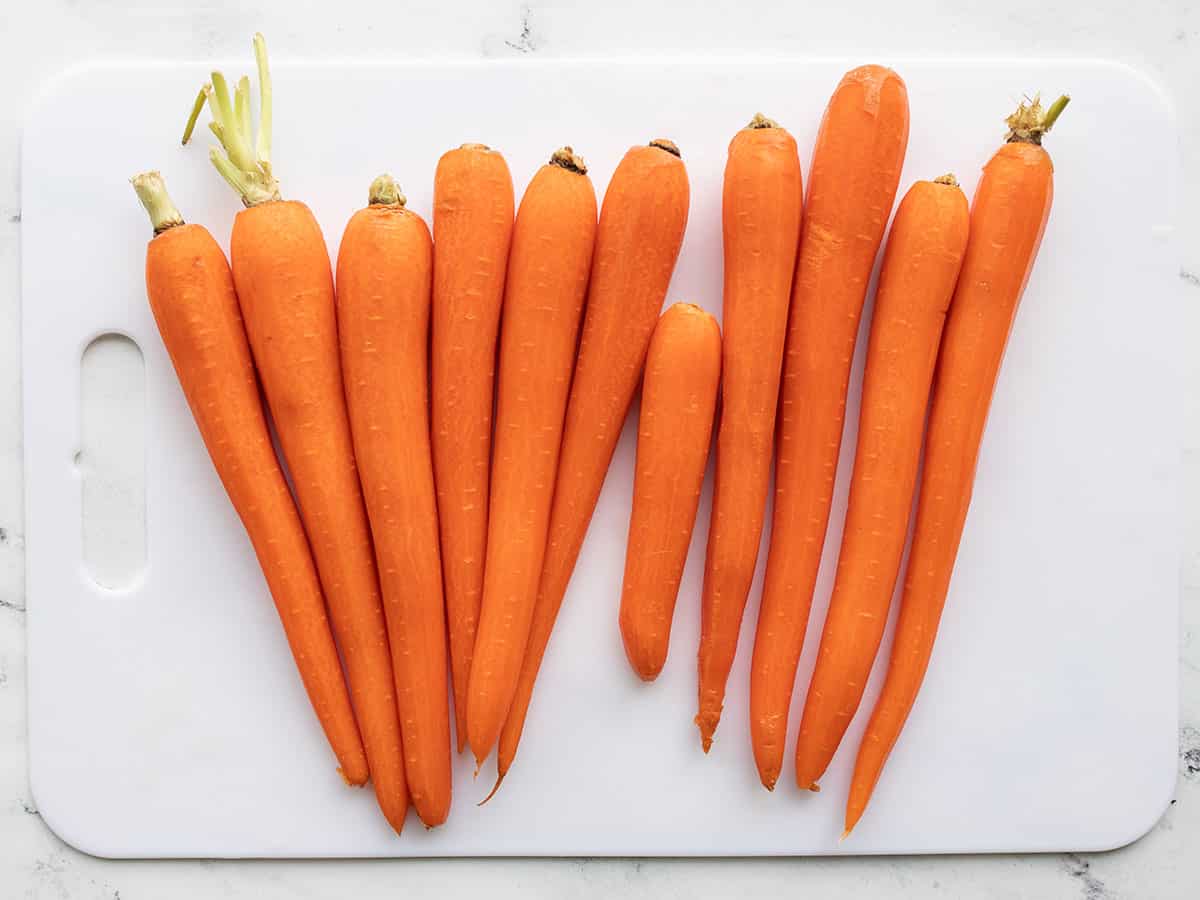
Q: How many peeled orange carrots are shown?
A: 11